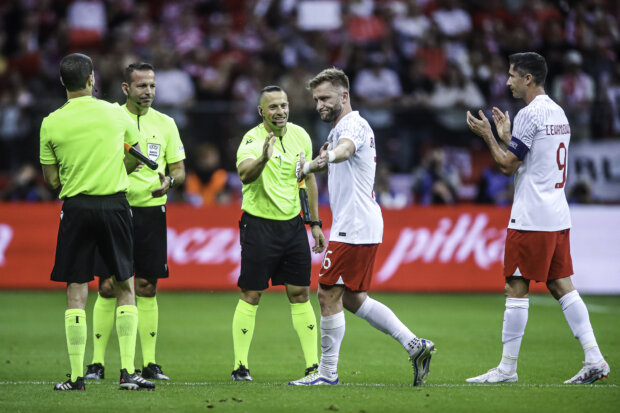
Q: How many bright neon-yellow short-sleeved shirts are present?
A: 3